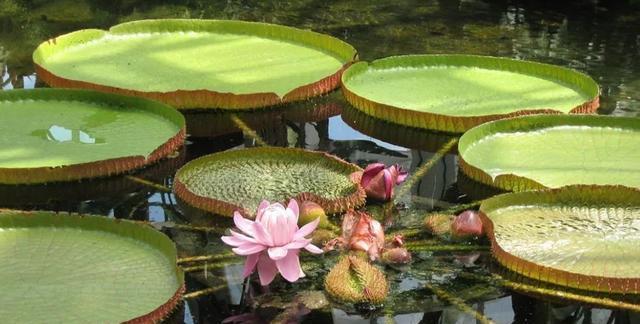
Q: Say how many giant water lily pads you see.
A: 7